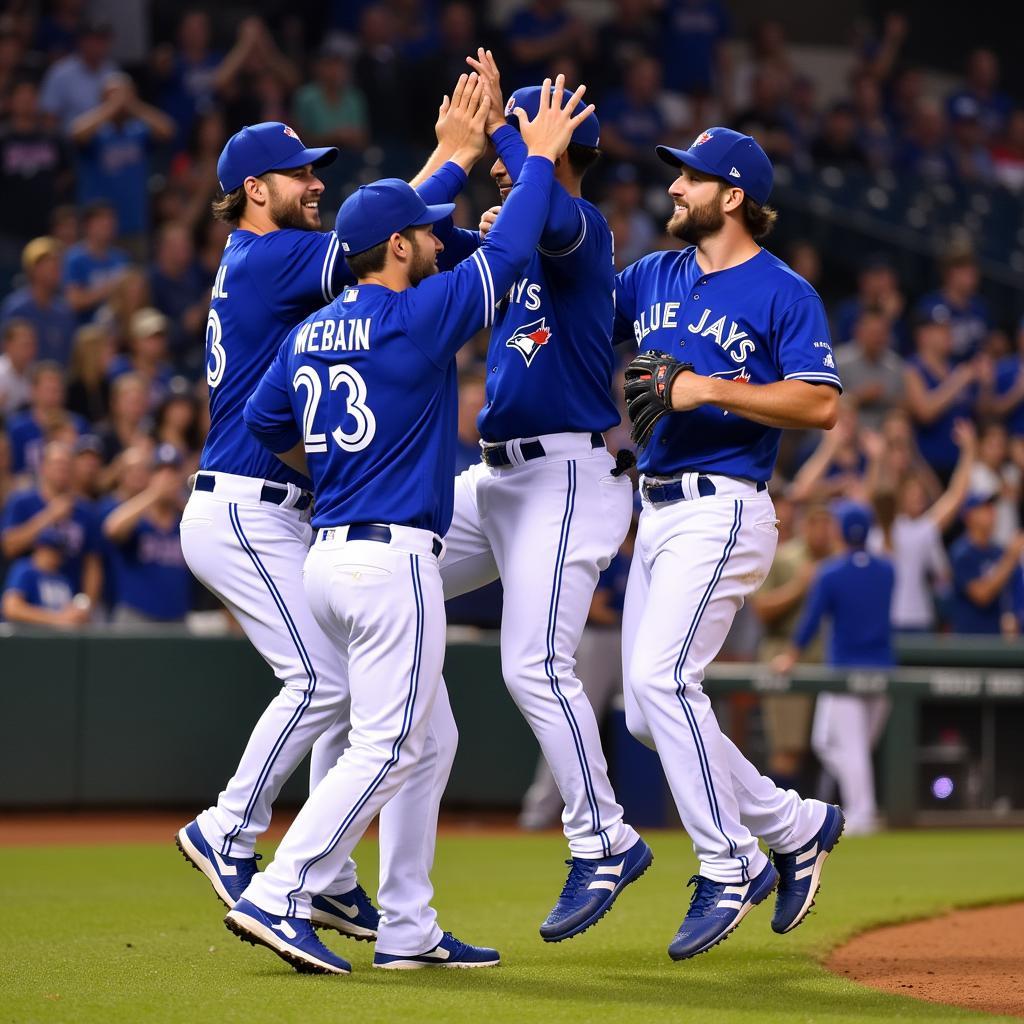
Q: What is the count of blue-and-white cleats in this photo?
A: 7